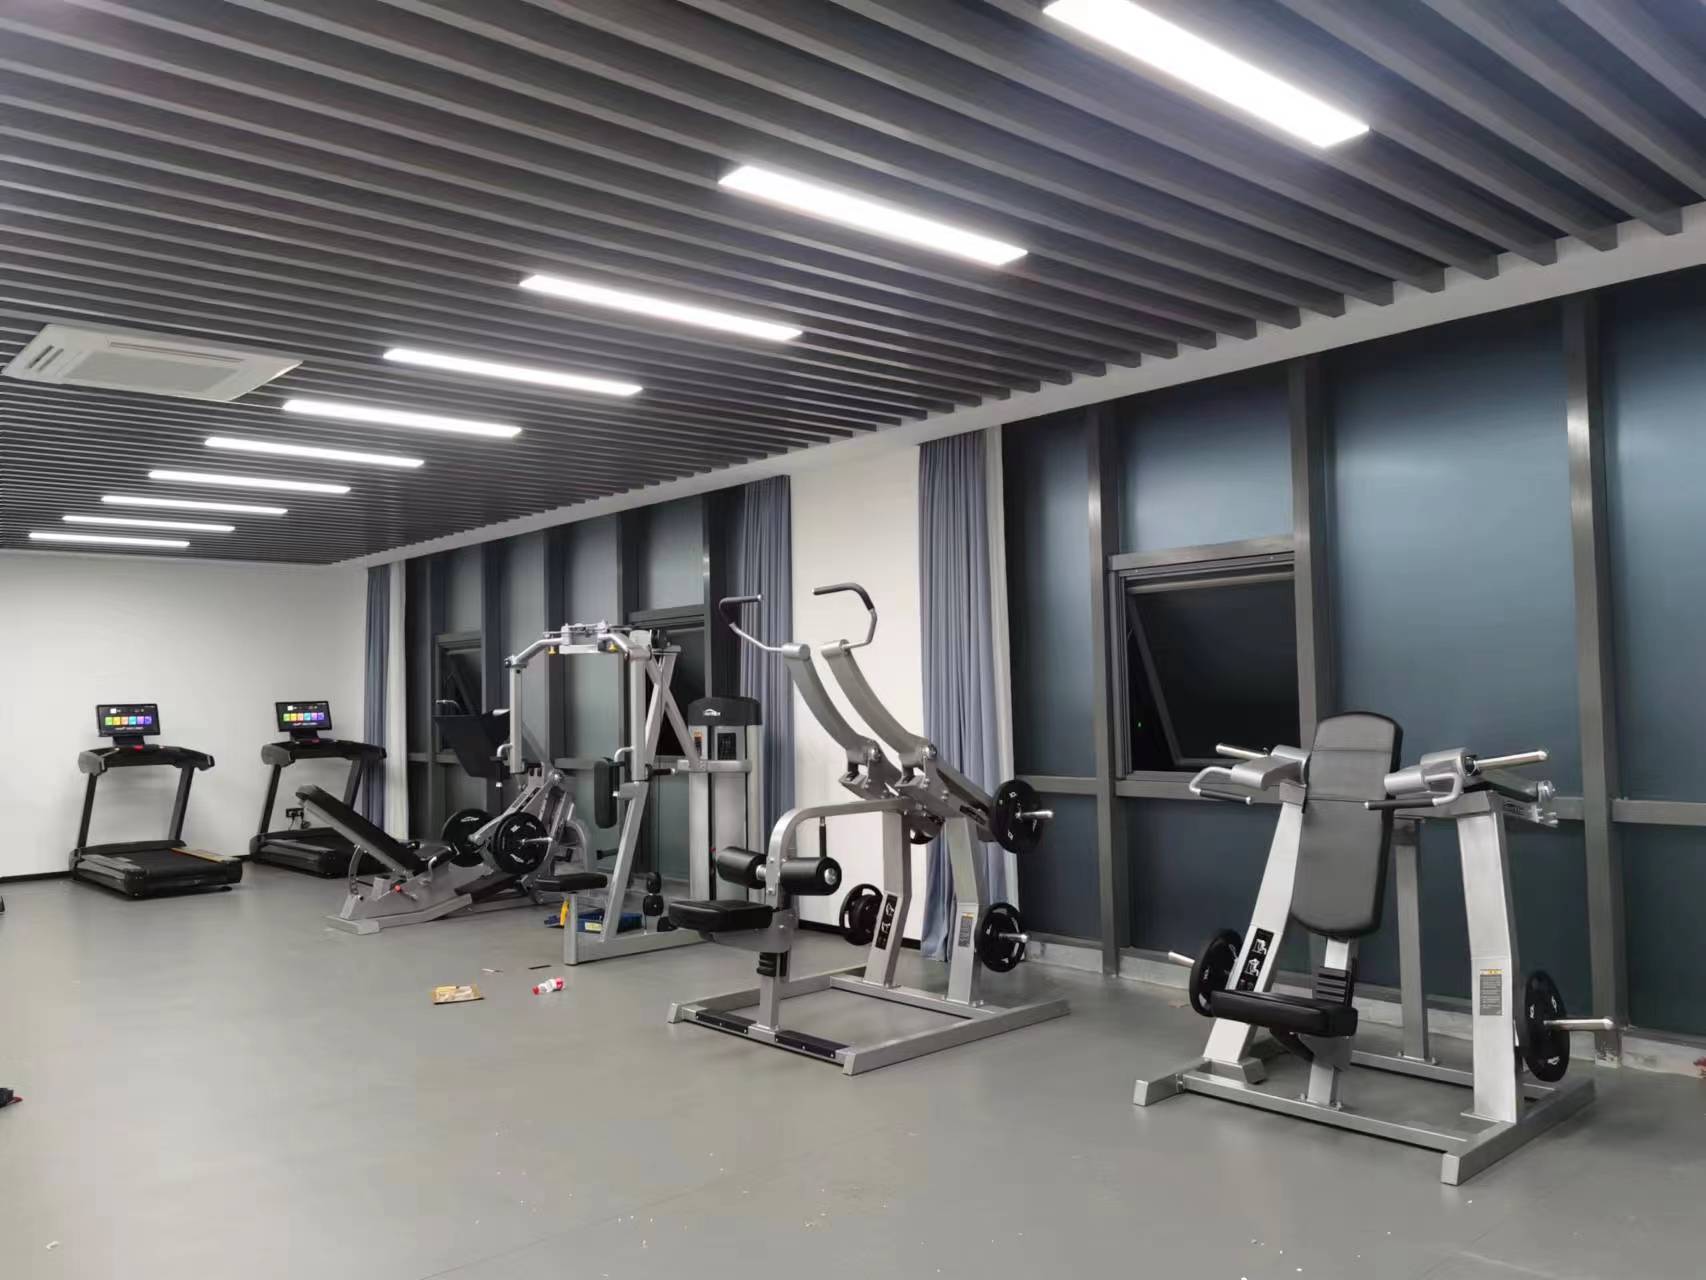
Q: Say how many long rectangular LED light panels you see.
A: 10